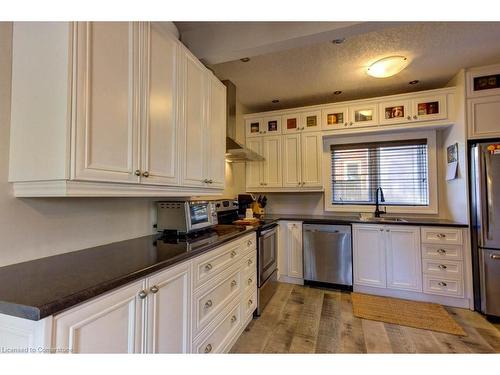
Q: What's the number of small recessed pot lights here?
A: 5